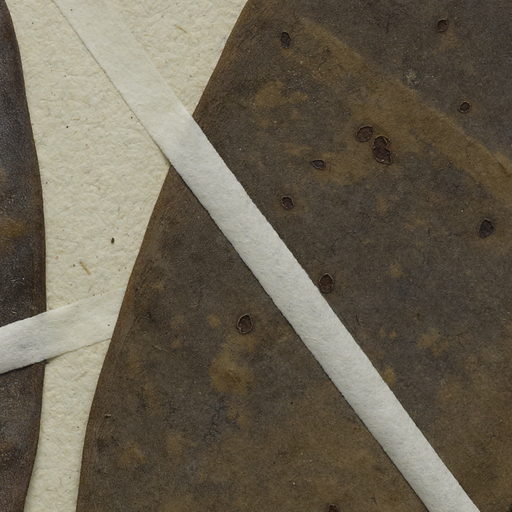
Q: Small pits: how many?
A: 11